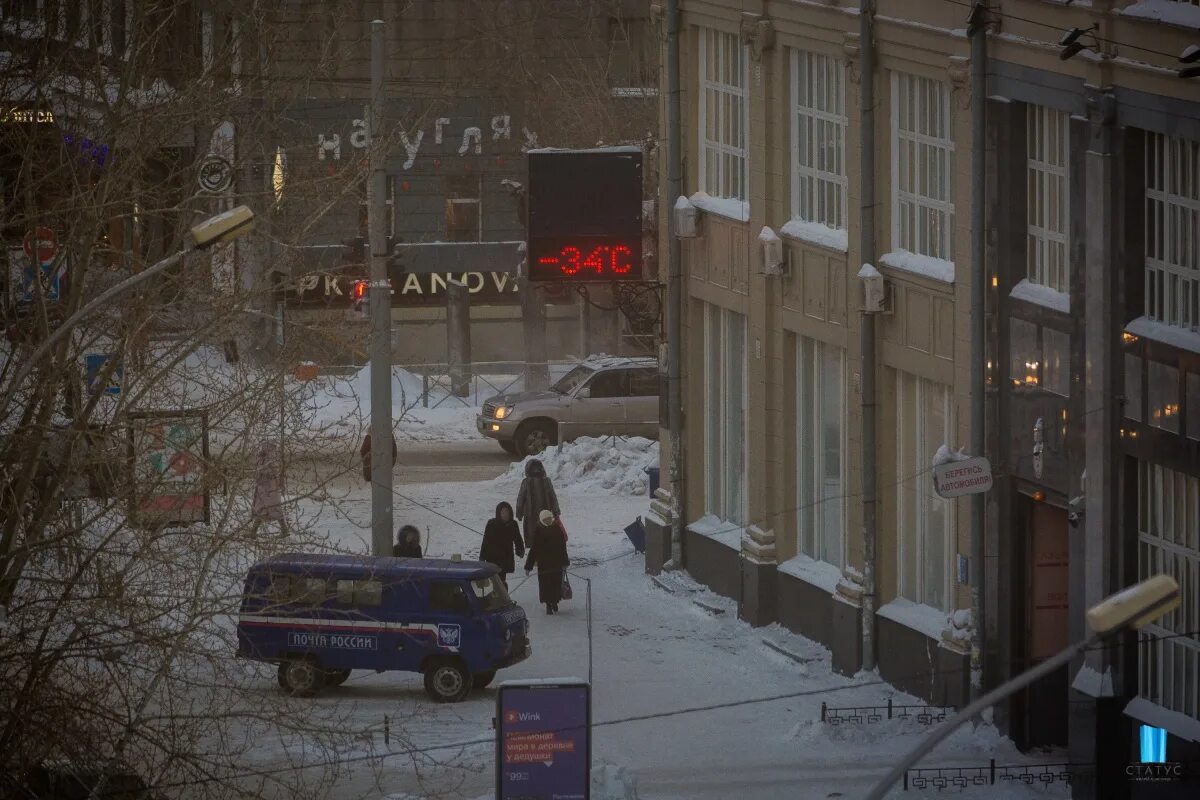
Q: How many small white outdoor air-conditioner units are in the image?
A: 3